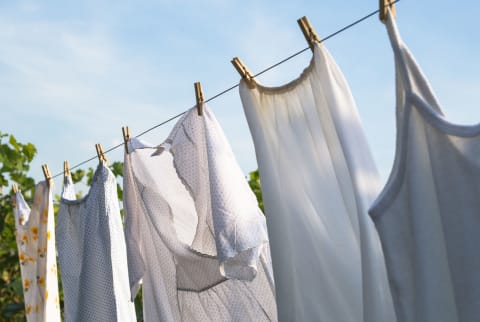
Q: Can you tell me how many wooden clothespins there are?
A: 9